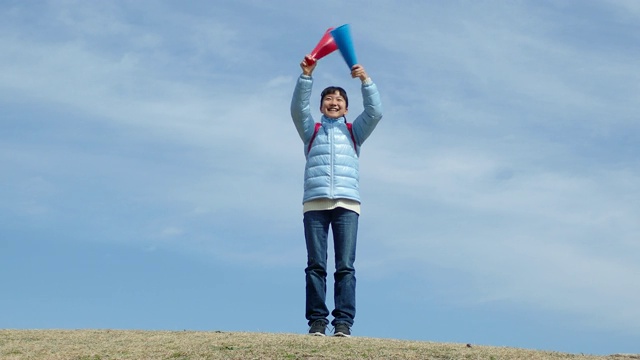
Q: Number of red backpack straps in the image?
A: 2